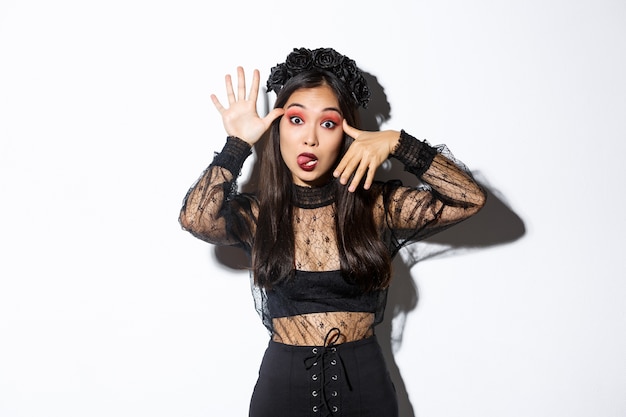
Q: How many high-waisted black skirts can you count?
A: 1